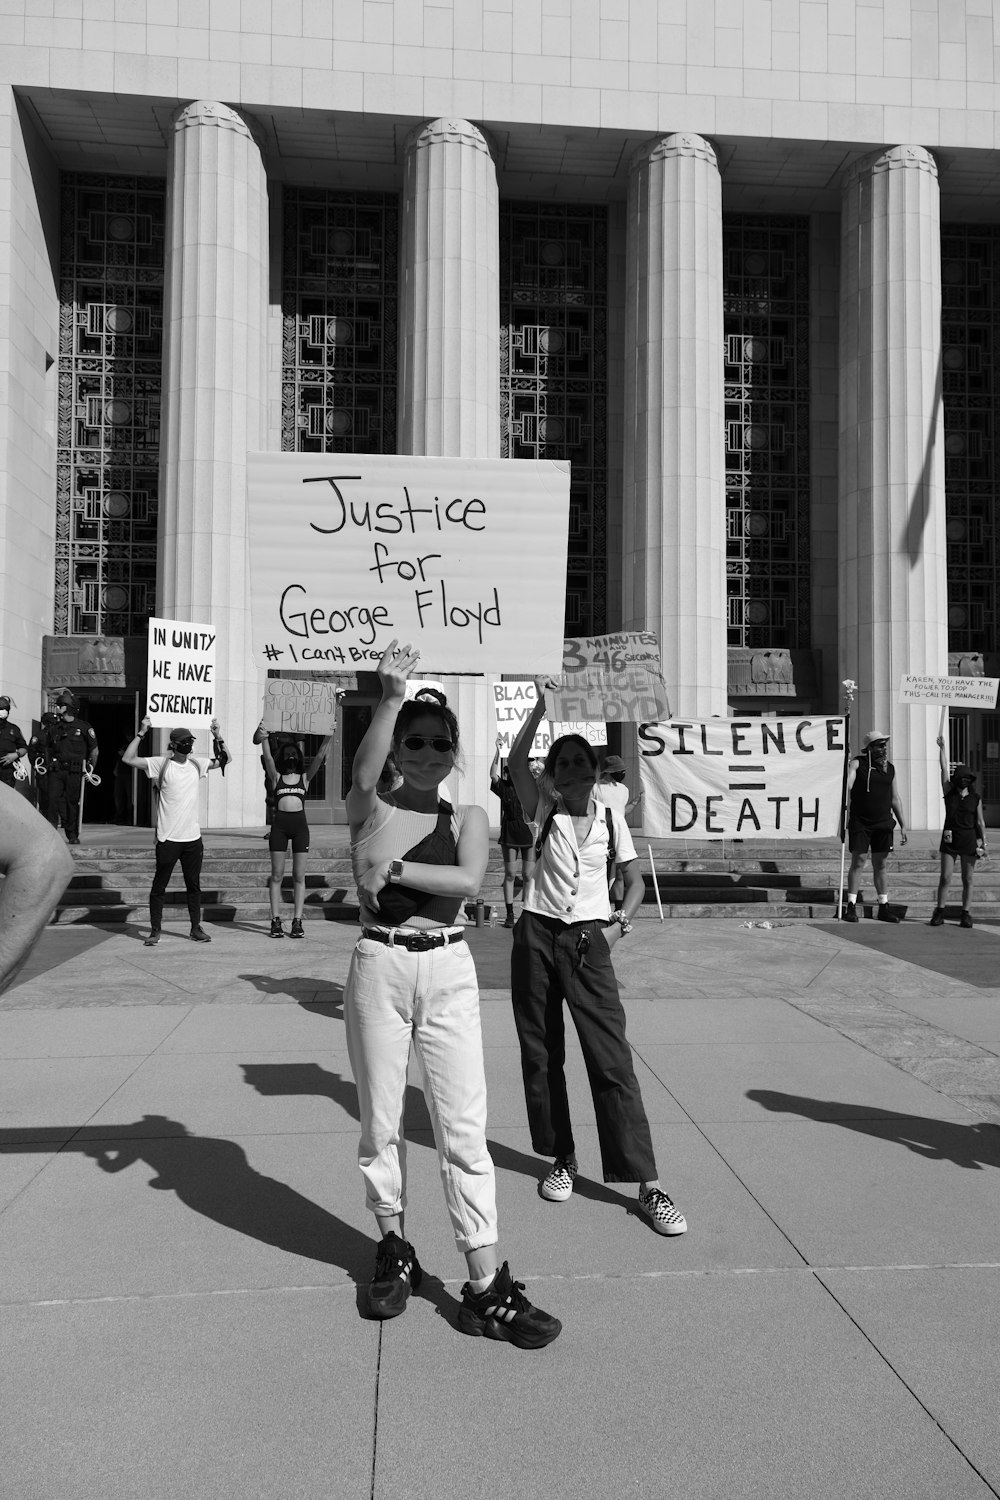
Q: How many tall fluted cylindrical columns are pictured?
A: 4